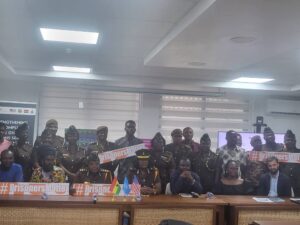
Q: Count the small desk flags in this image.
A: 3